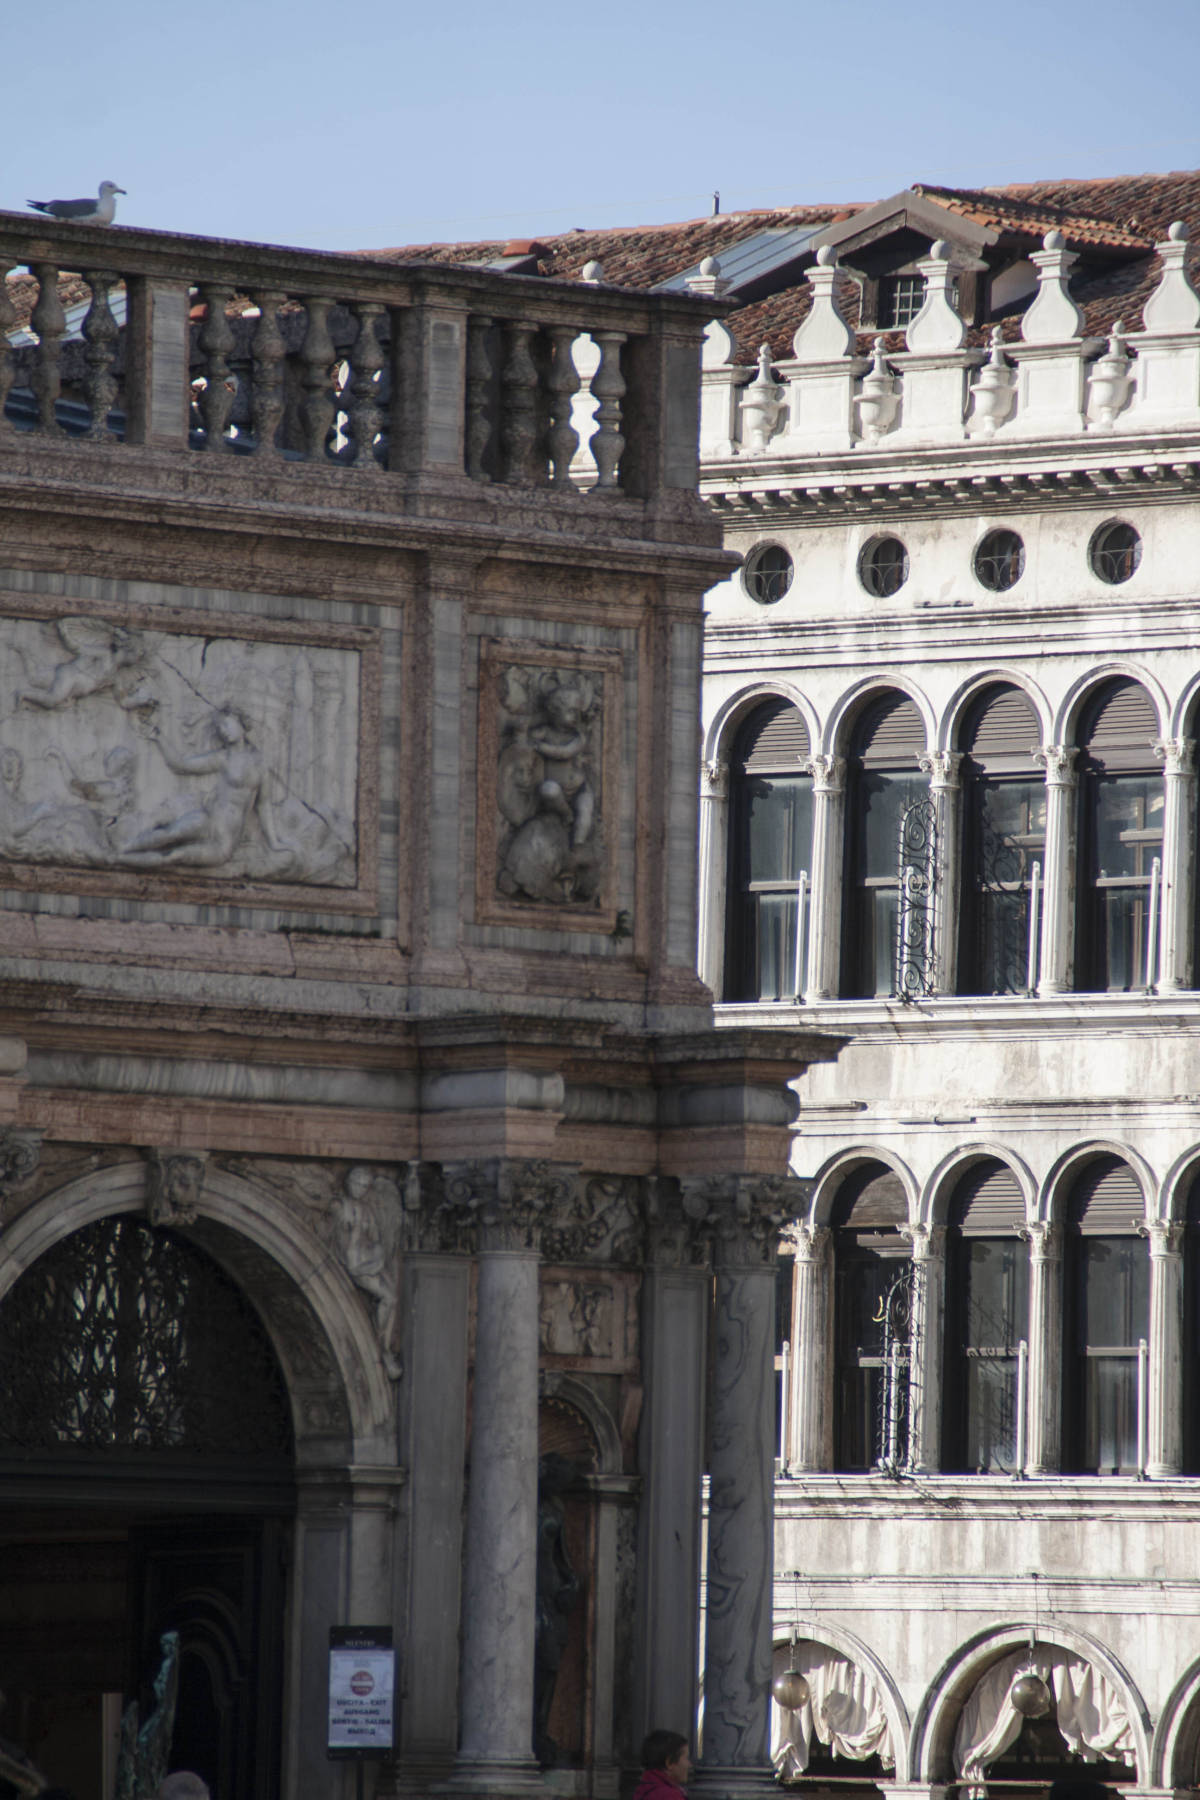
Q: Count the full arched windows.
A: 7